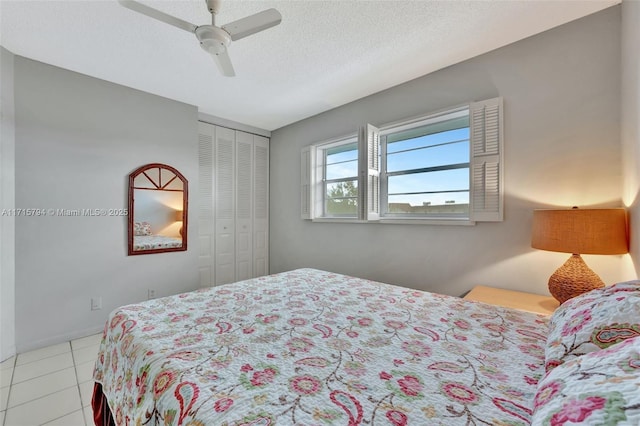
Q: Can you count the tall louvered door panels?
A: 4